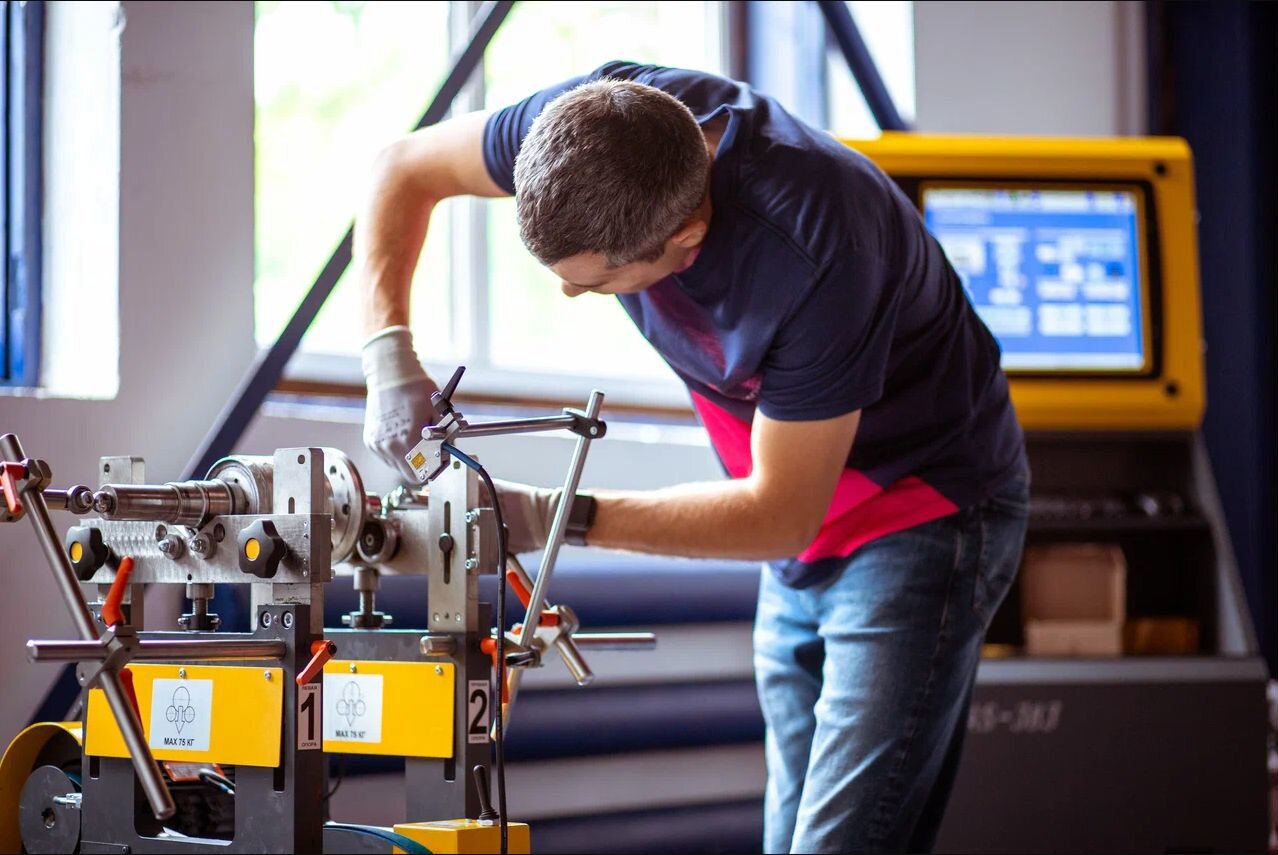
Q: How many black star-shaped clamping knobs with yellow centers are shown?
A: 2